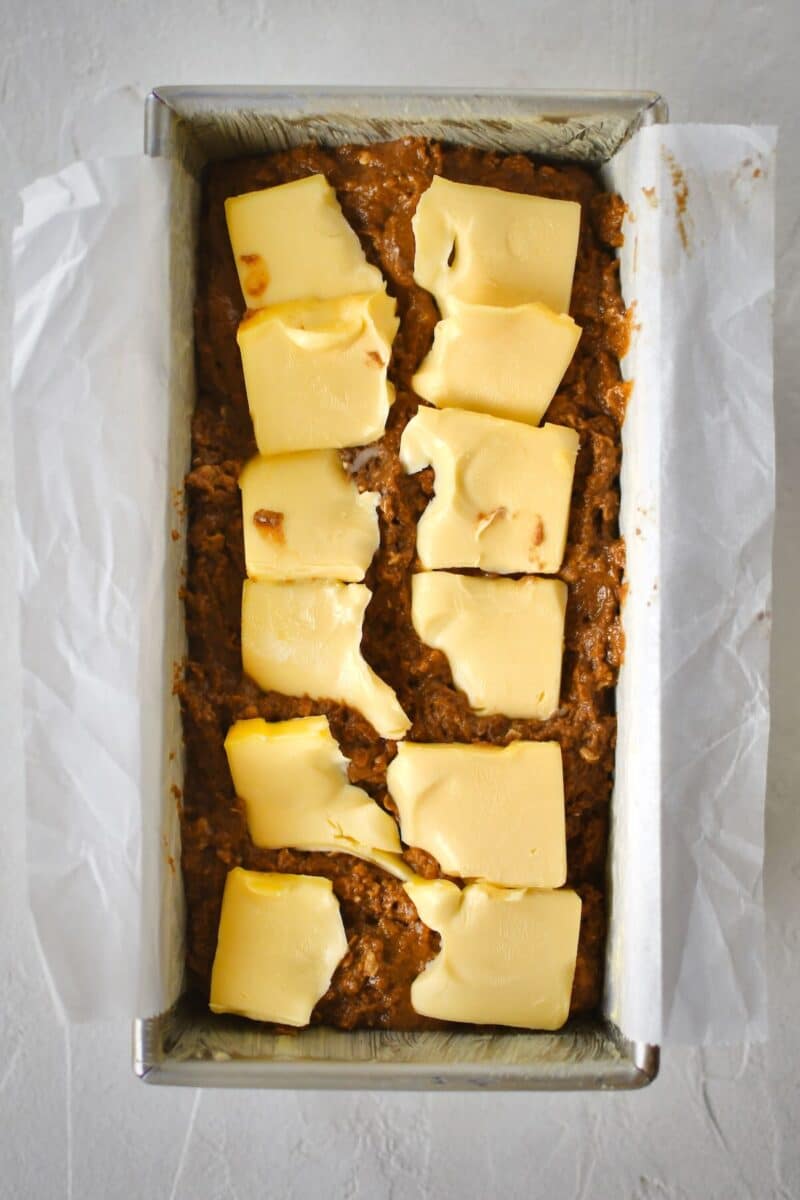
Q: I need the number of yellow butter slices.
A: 12